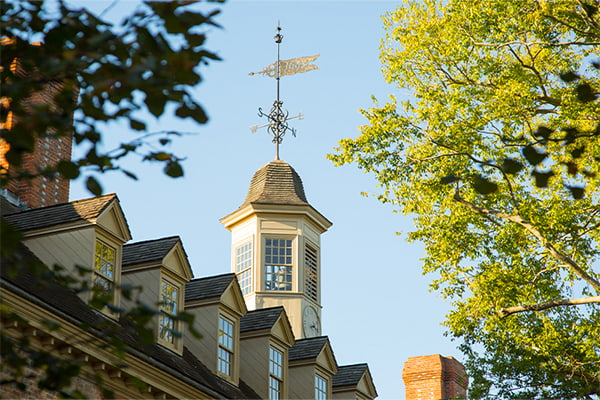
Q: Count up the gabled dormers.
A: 6